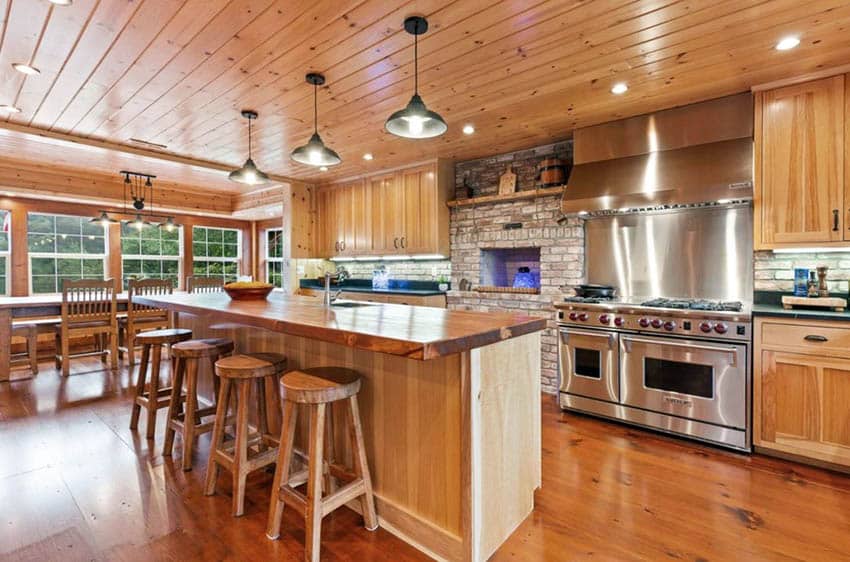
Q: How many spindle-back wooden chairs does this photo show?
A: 3